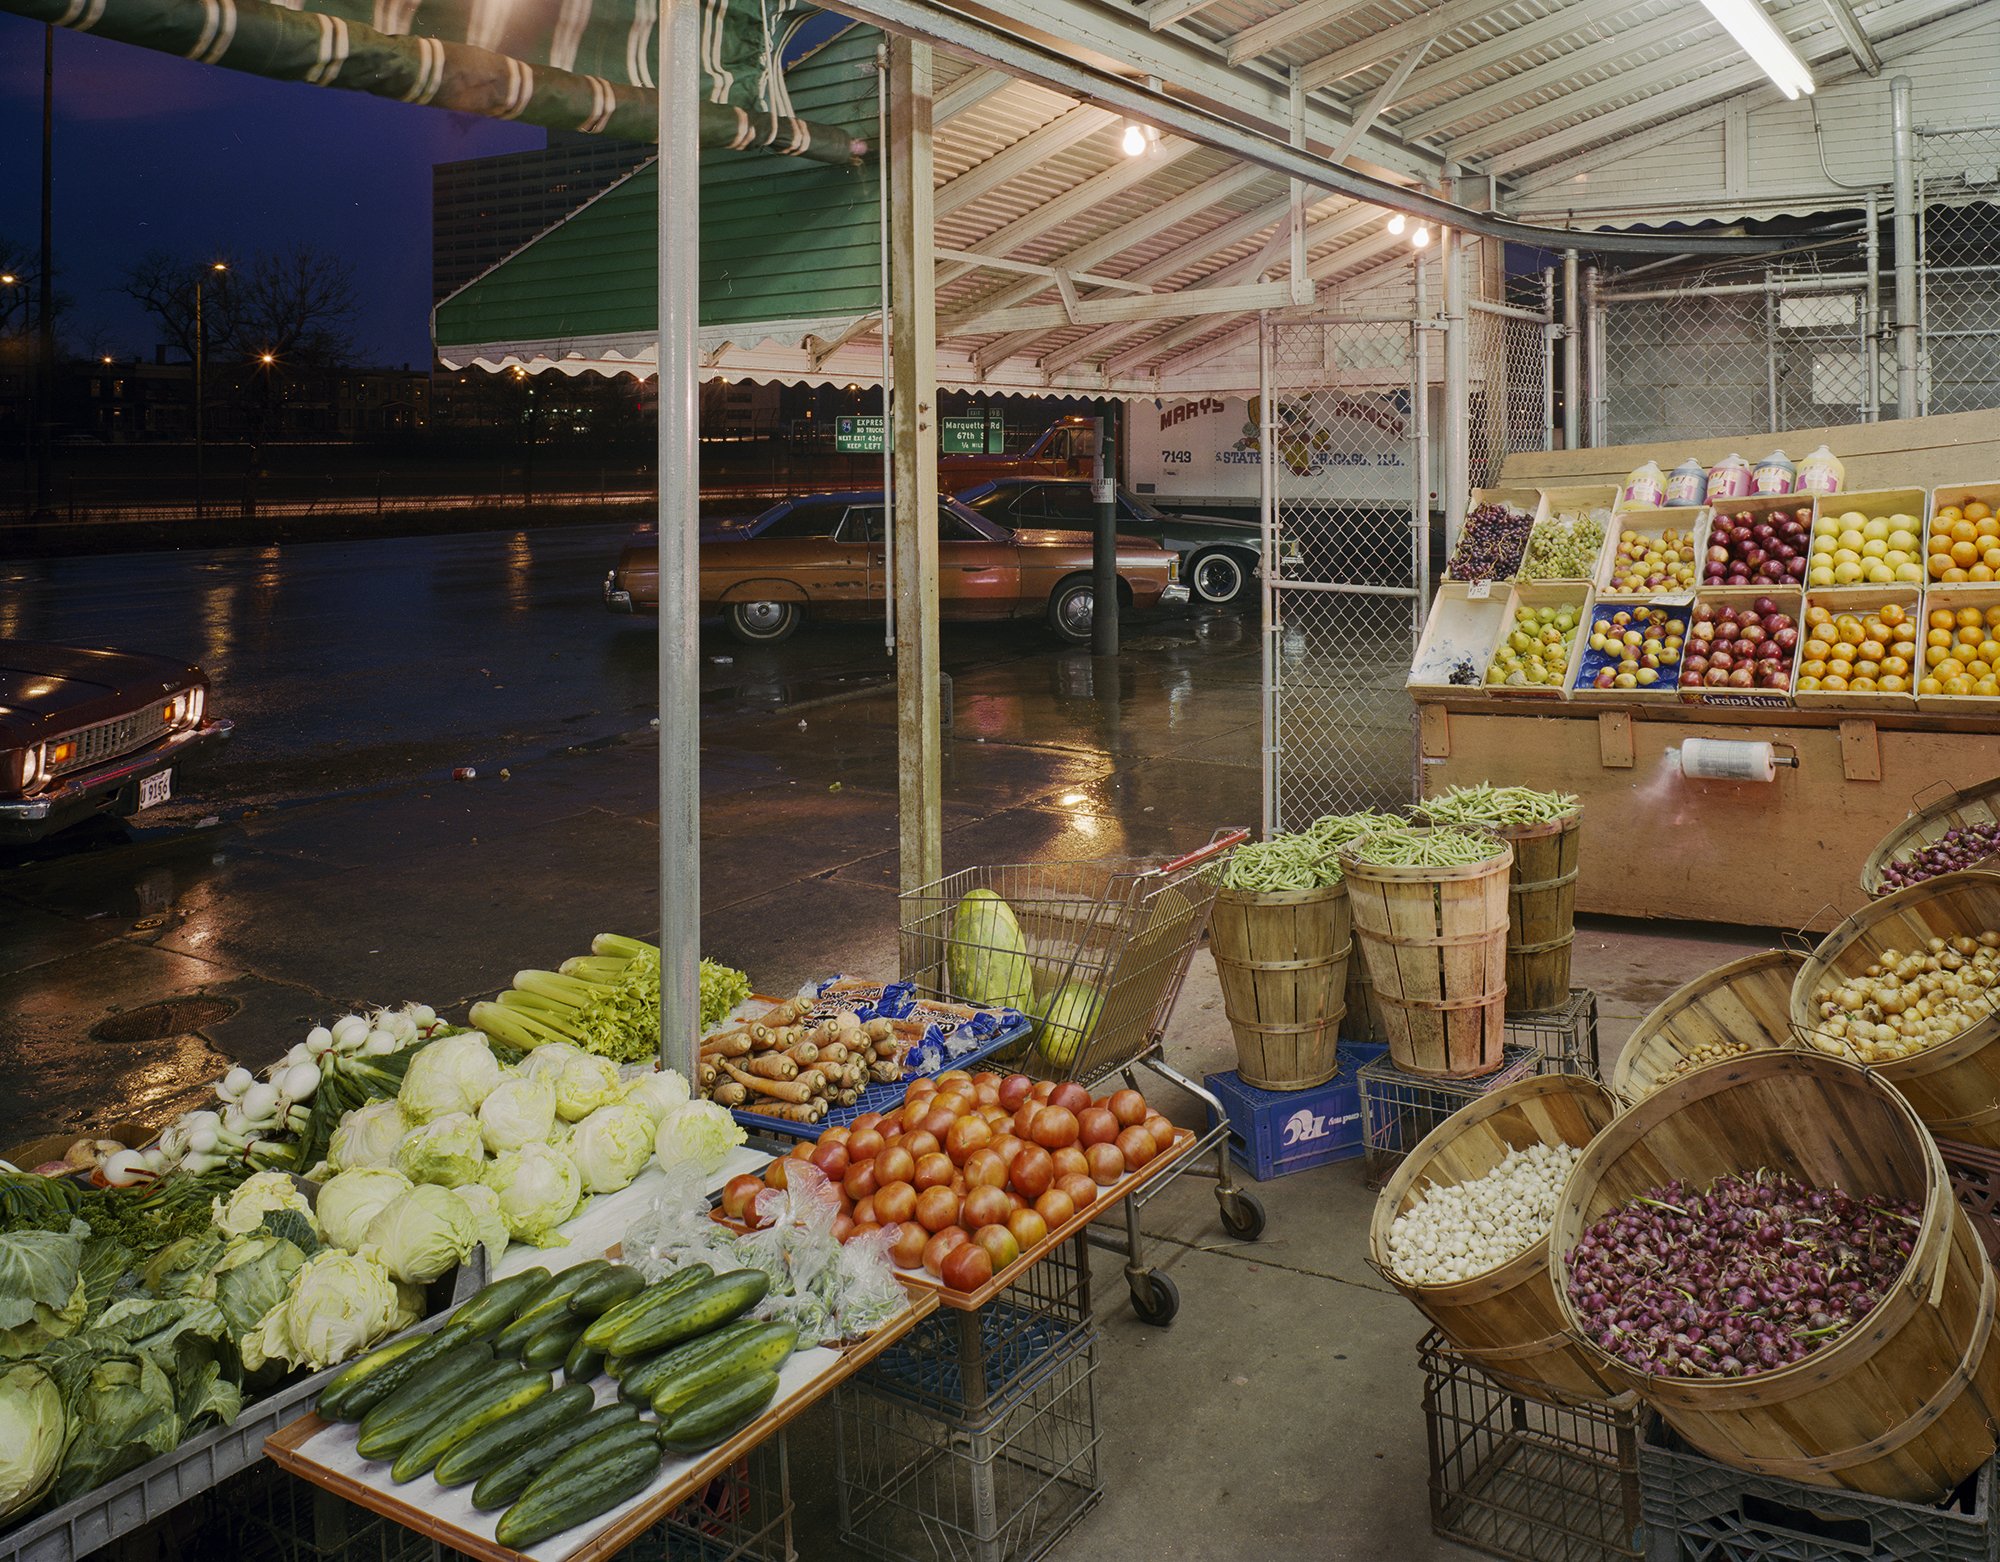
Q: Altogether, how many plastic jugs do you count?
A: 5